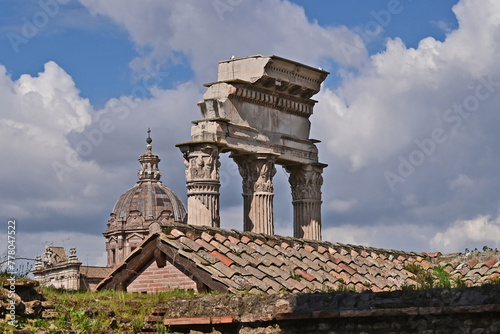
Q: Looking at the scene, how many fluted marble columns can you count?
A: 3